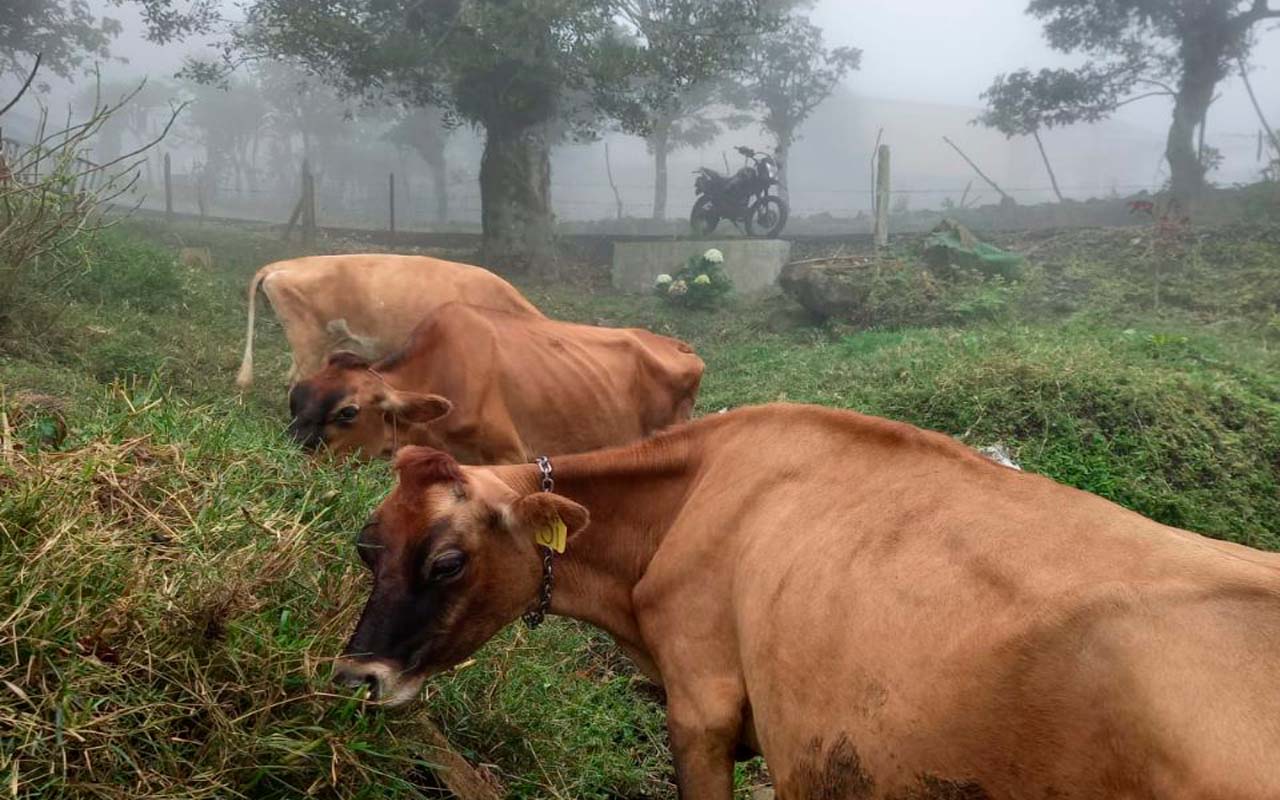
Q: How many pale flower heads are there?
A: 4